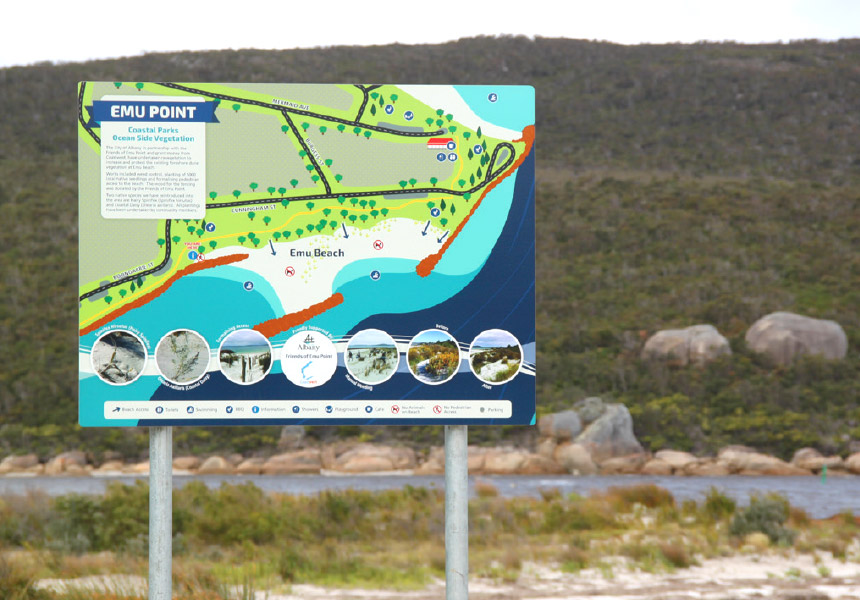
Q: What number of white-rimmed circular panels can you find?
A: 7